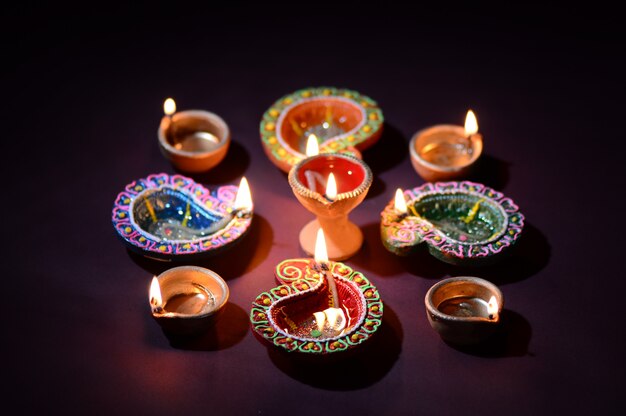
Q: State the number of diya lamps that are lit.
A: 9